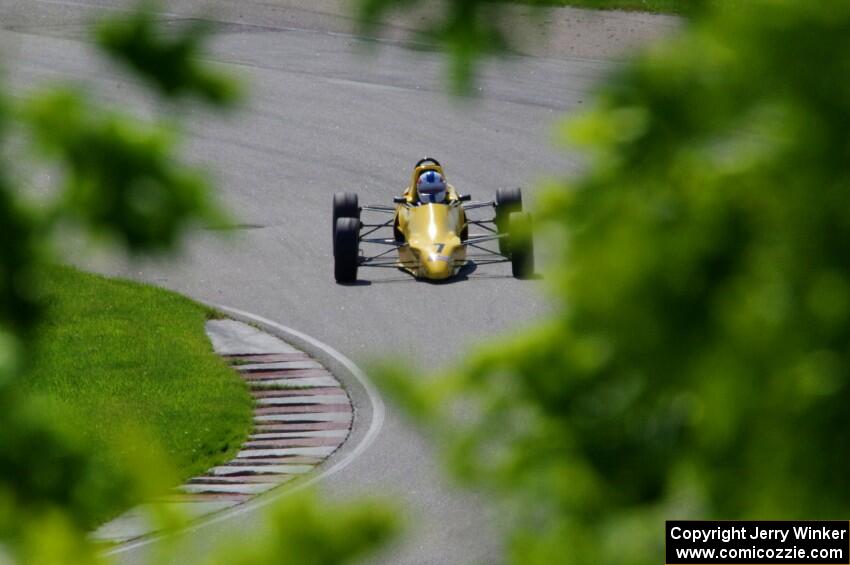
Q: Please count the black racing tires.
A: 4